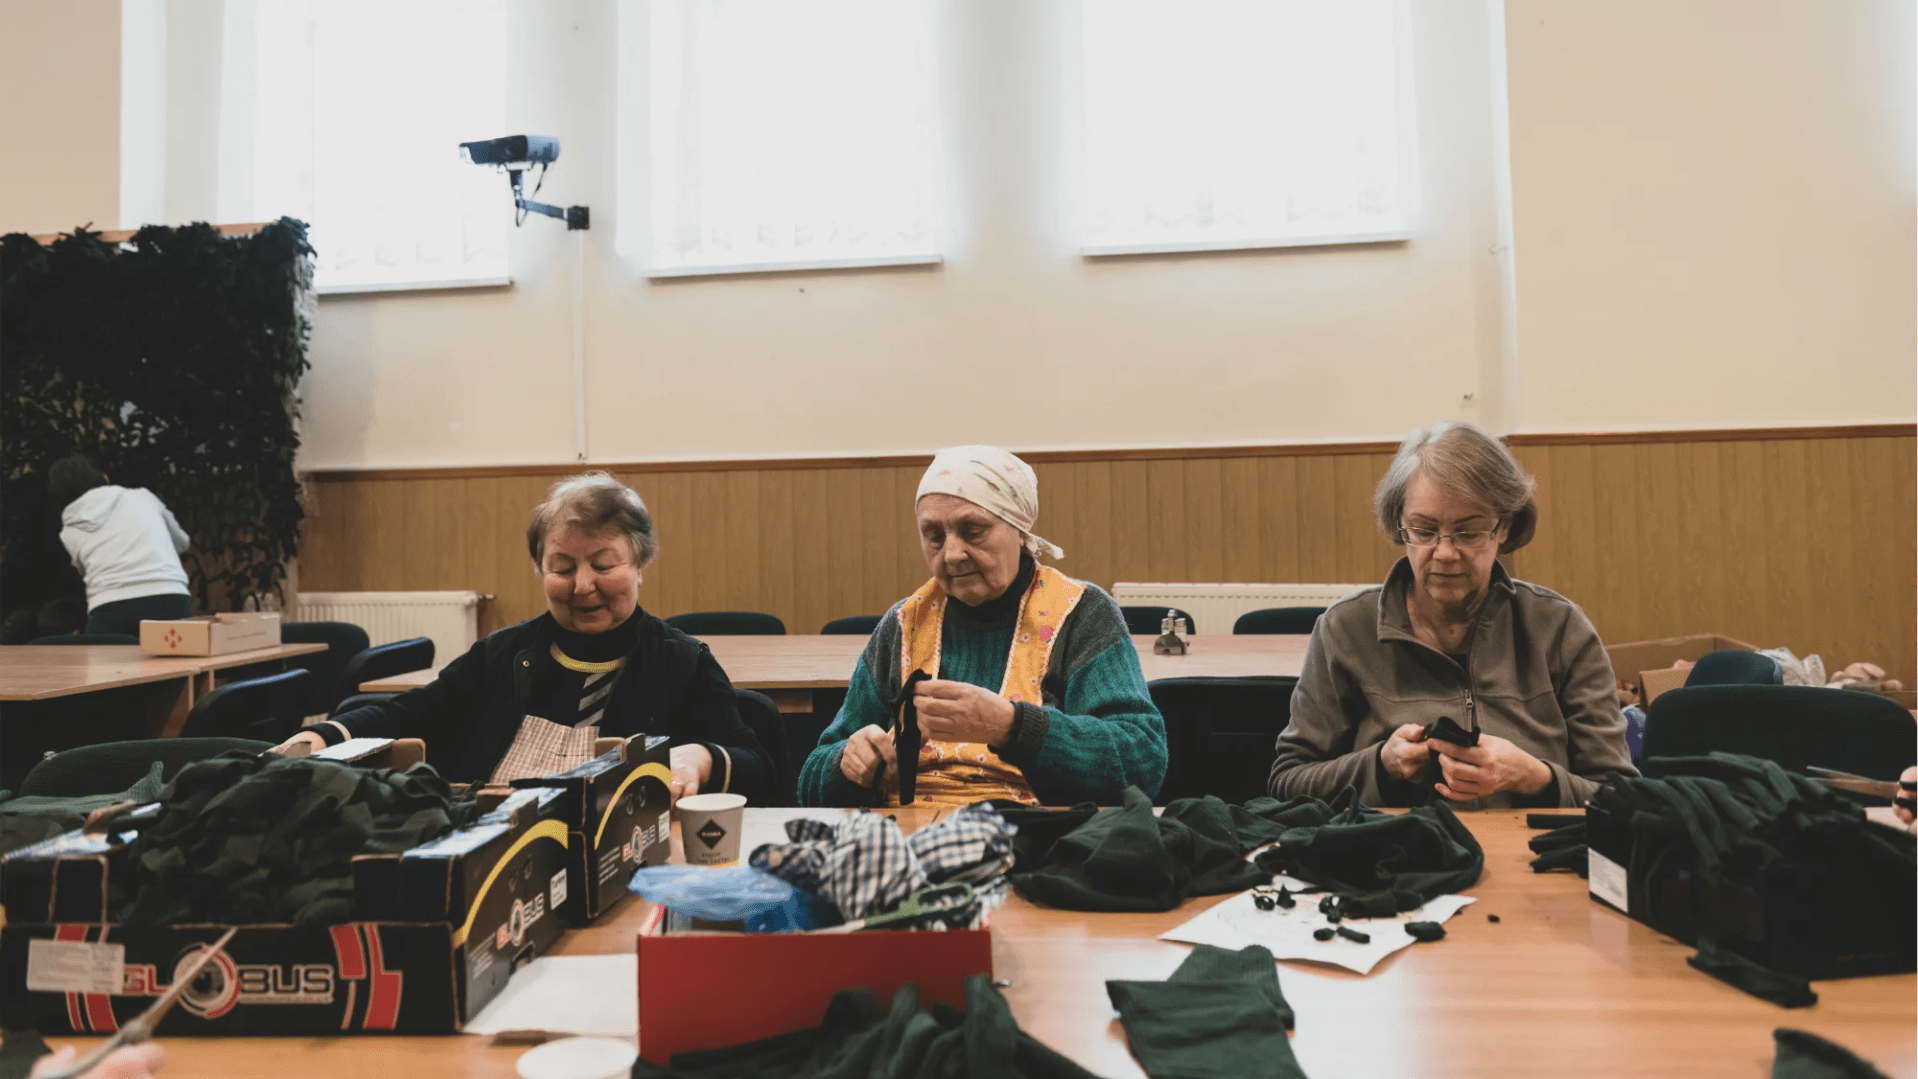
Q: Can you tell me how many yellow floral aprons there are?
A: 1